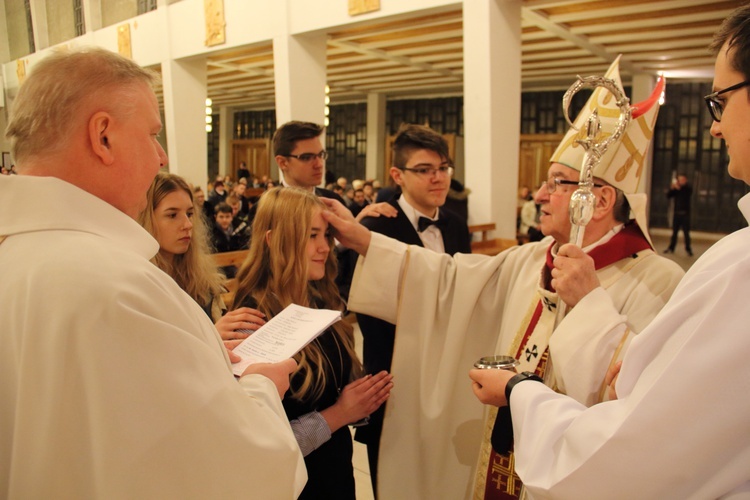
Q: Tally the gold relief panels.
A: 4